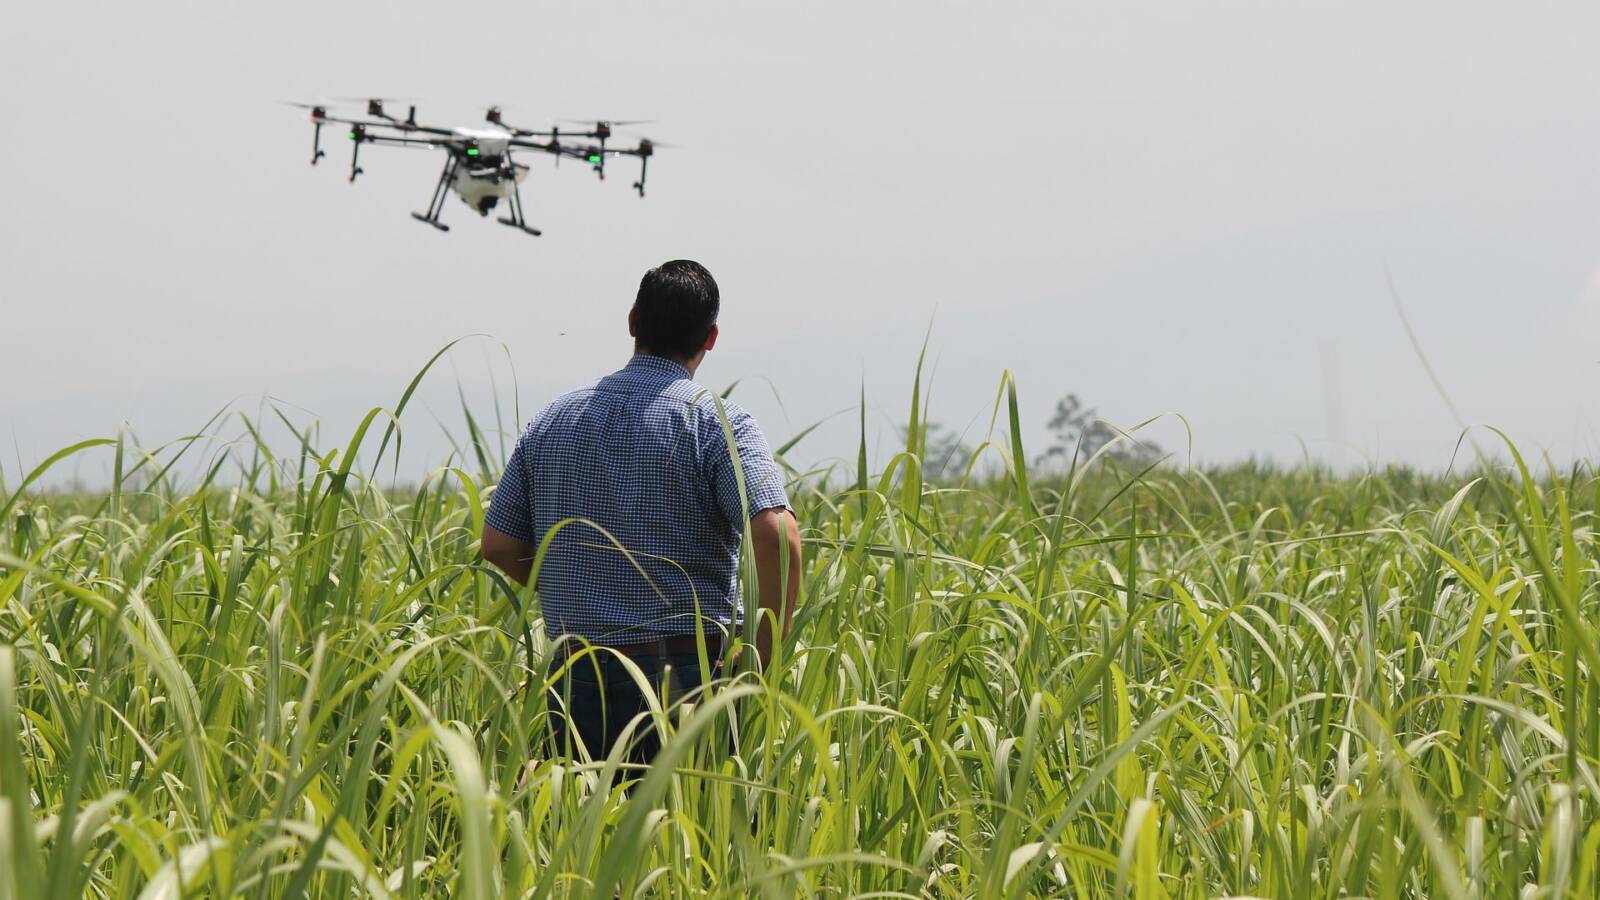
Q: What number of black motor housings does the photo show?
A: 8